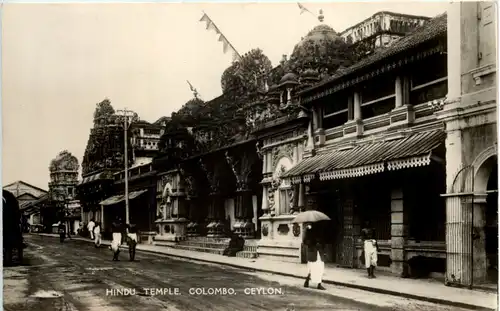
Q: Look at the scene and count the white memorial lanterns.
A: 0